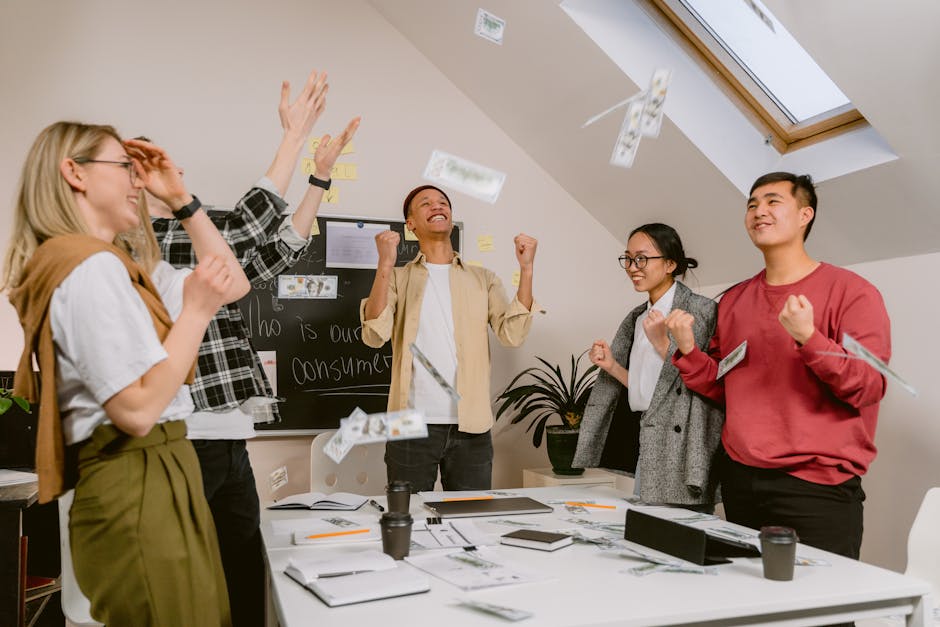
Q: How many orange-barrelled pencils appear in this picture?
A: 3